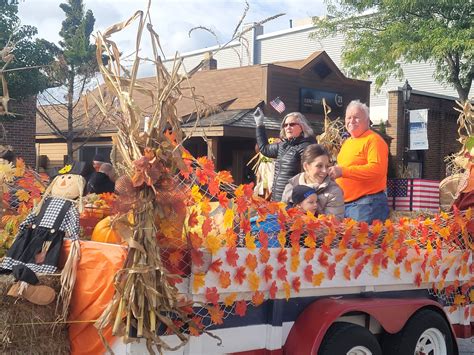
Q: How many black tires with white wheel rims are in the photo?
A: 2